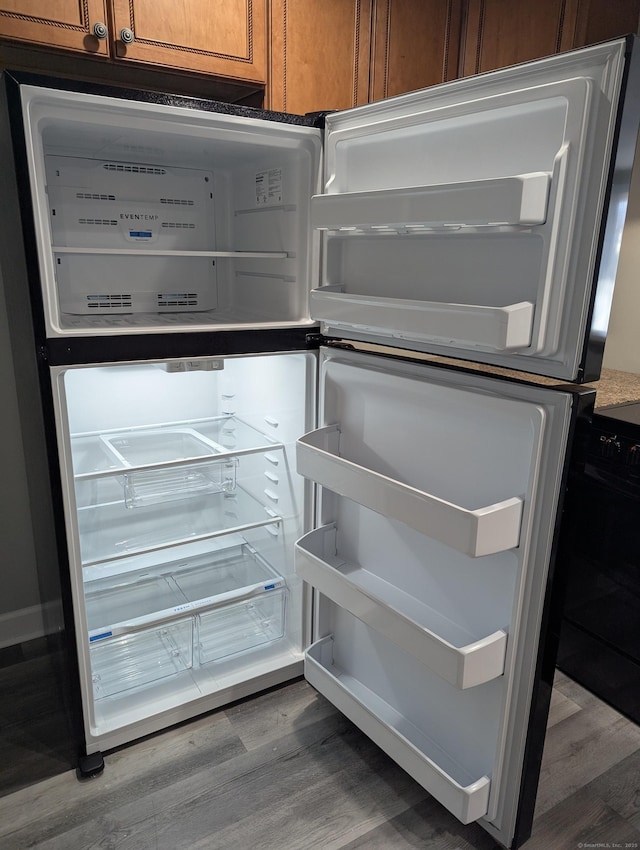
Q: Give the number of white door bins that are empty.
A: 5